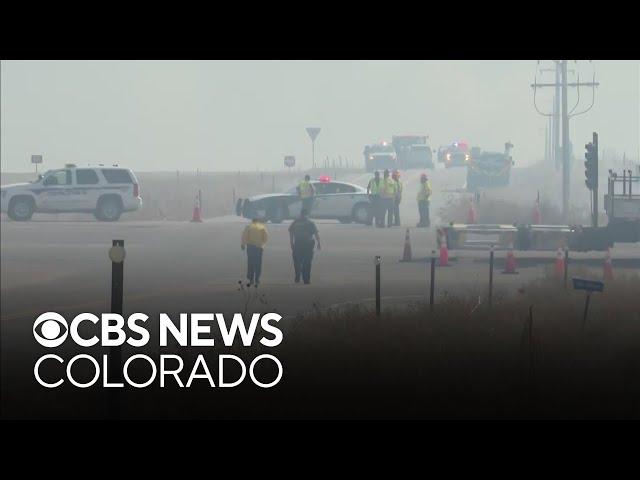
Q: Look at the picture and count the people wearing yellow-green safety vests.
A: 5